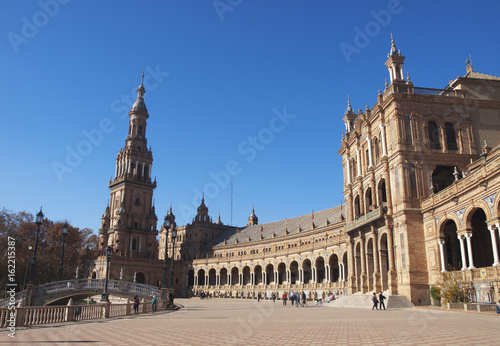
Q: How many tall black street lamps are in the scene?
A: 5